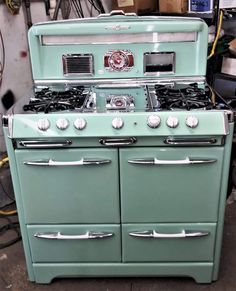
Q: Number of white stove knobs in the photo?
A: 7